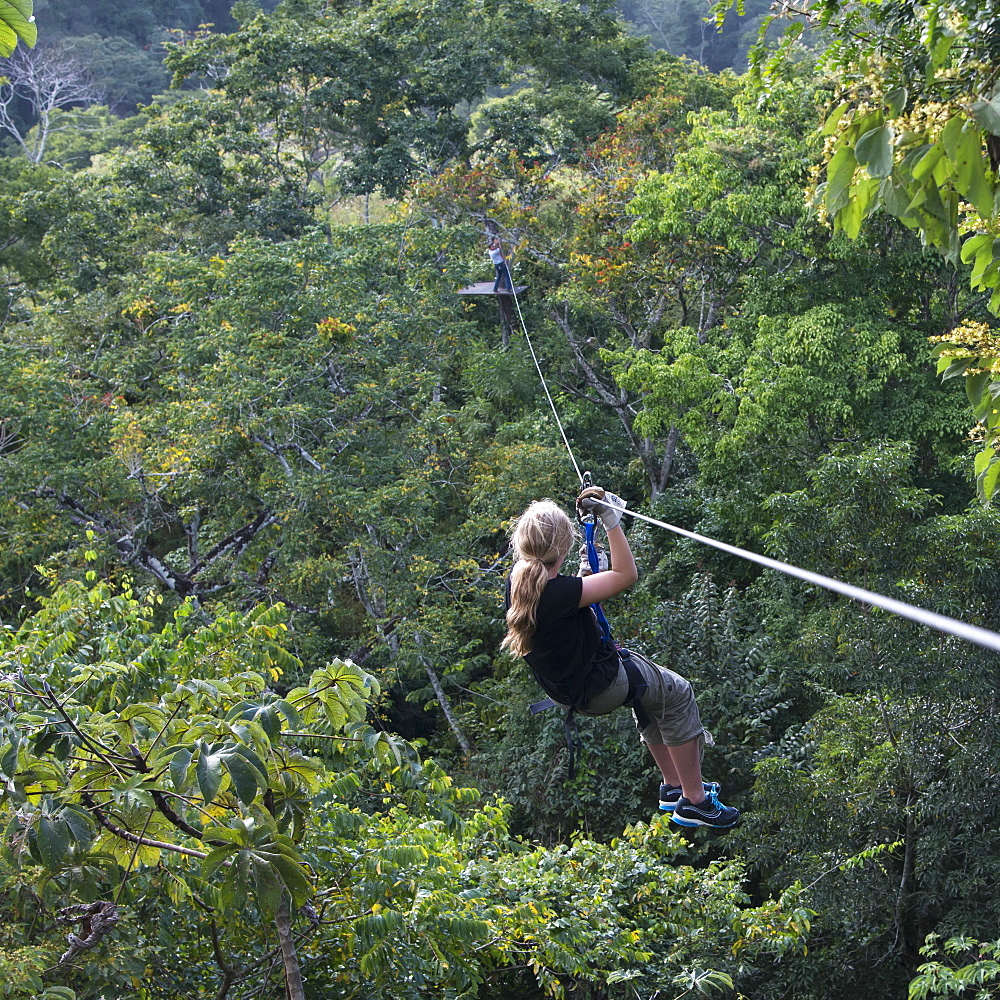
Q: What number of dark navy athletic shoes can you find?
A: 2